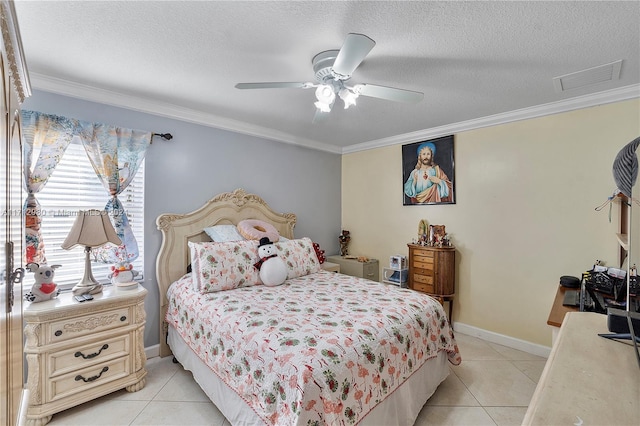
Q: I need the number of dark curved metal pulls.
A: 2